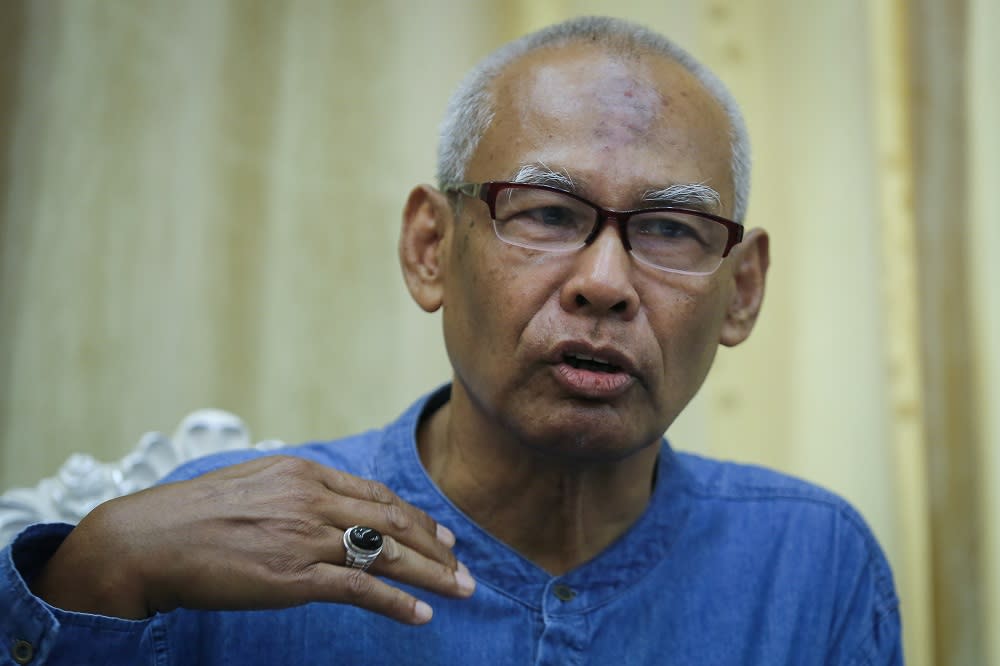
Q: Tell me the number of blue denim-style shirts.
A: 1